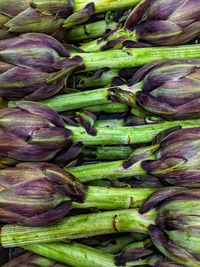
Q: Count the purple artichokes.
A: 8